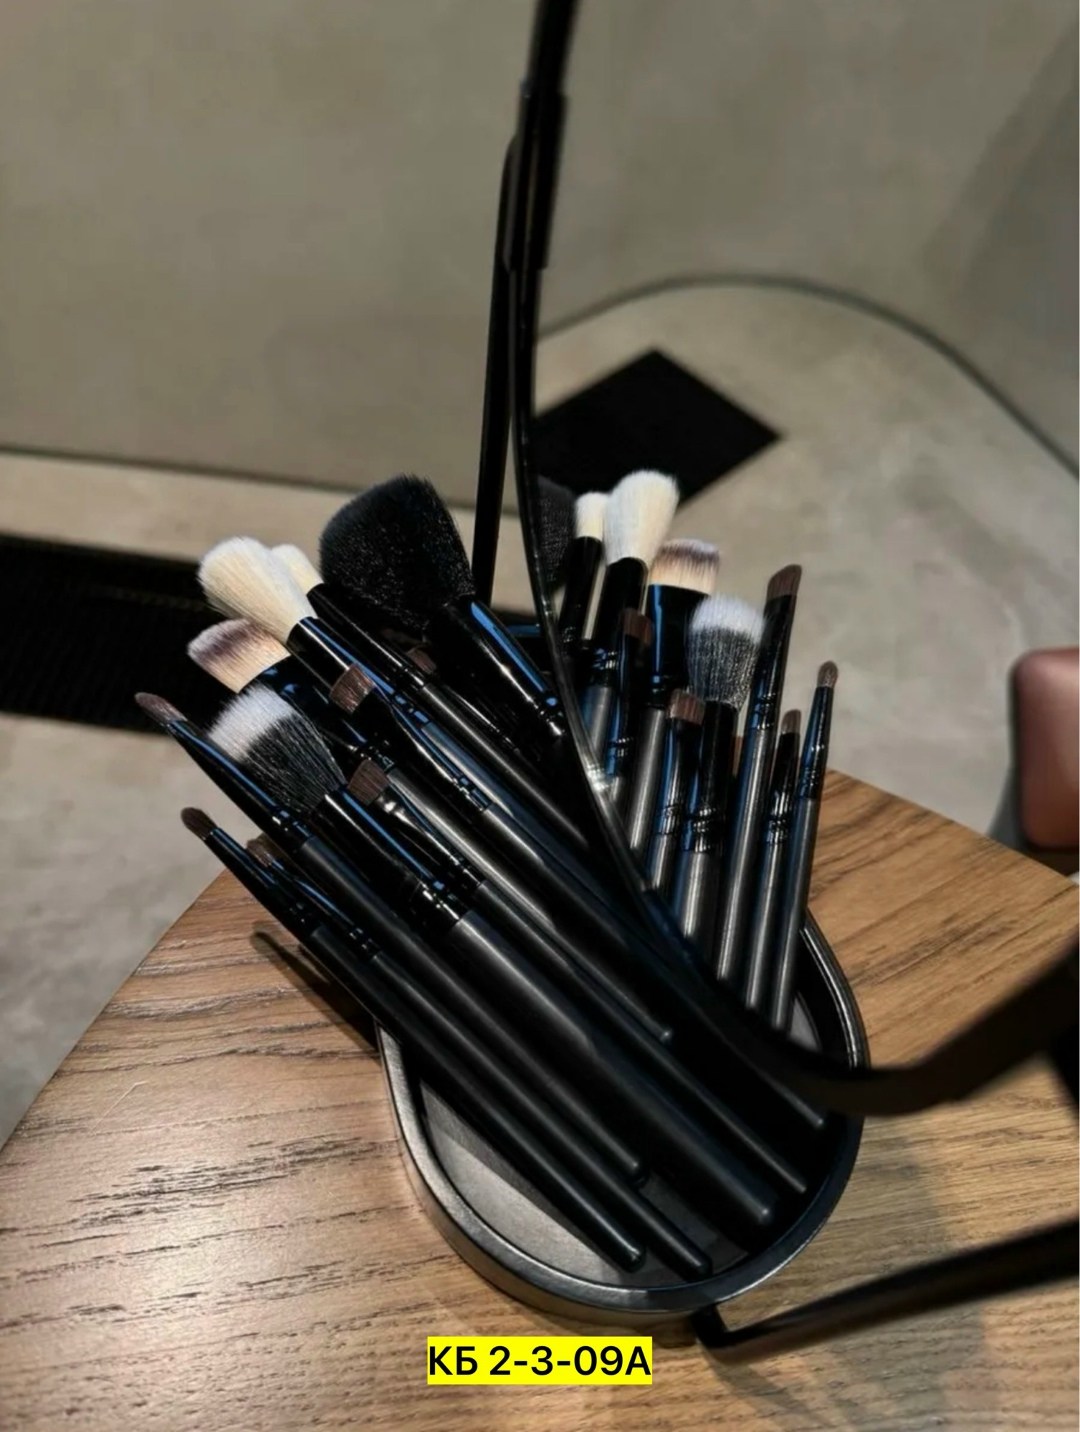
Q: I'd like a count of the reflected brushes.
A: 10